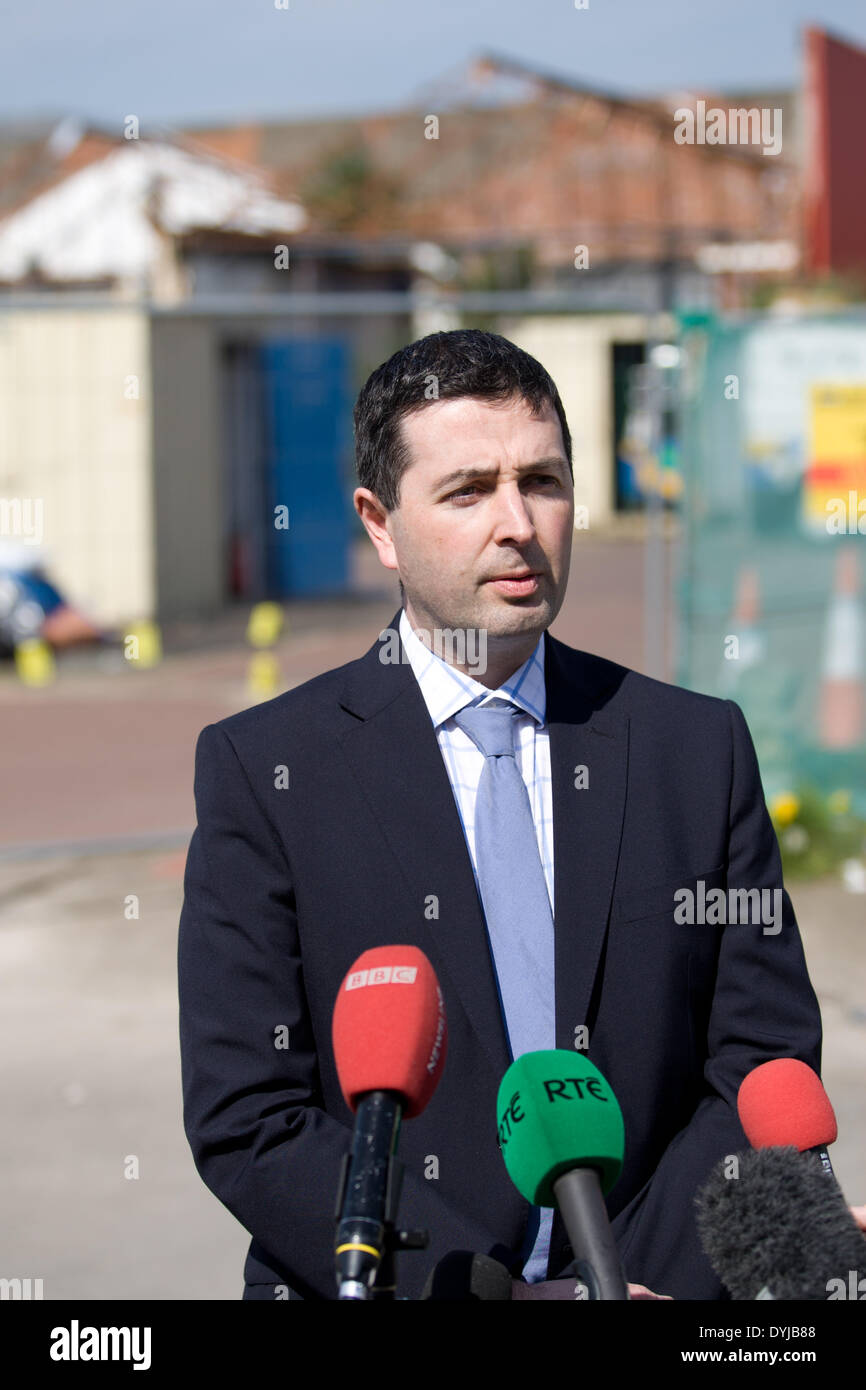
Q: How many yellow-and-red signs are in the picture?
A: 1